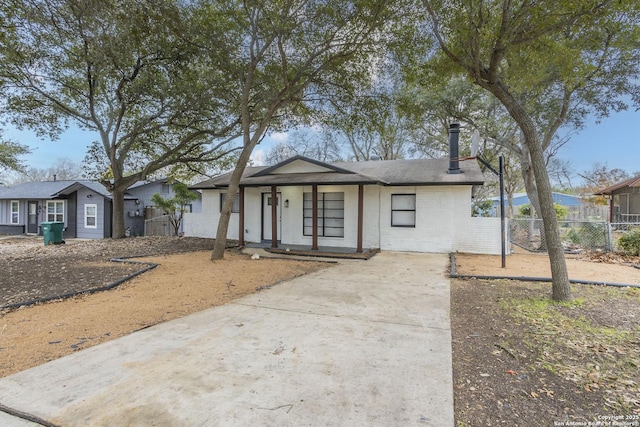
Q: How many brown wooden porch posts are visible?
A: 4